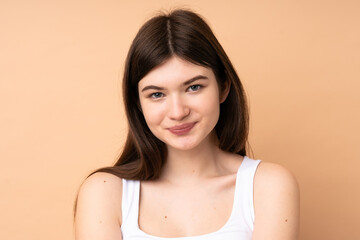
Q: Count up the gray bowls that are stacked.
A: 0